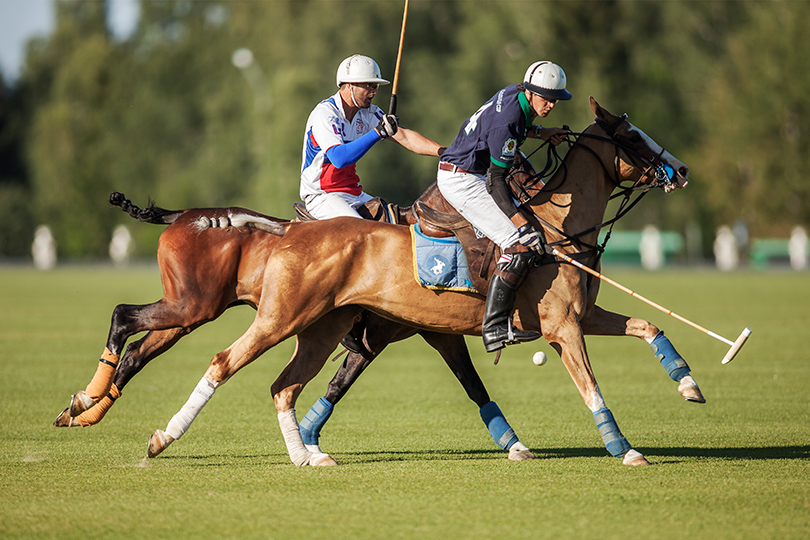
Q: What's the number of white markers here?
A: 5